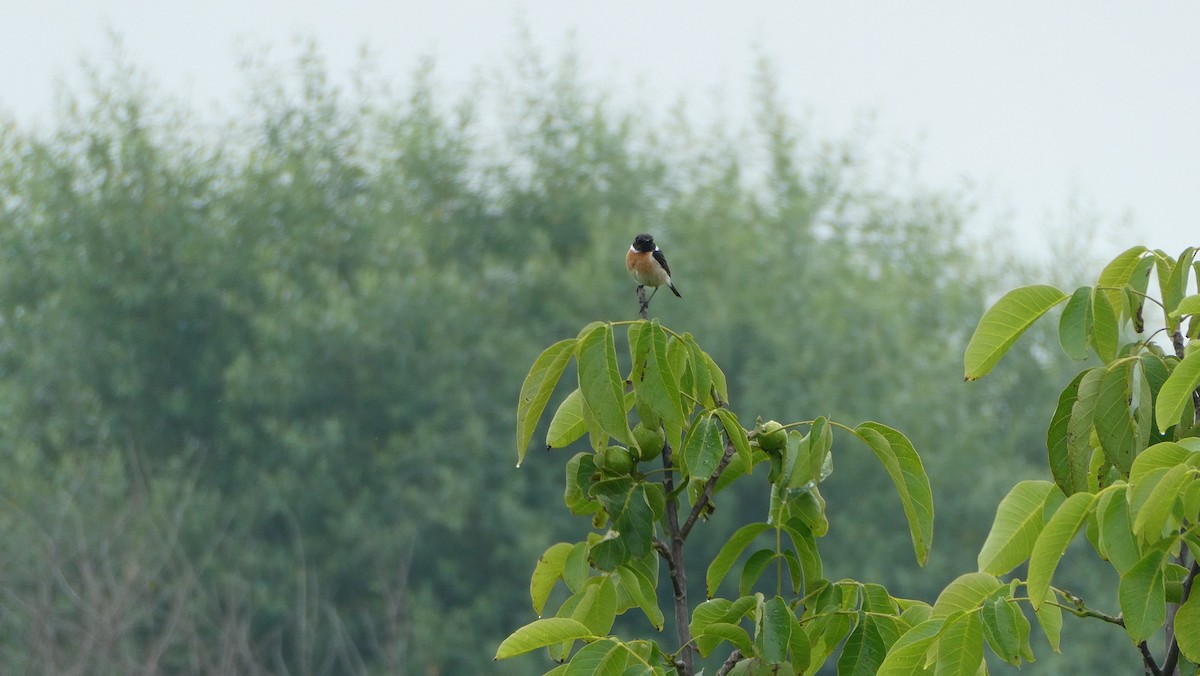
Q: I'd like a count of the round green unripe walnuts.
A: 3